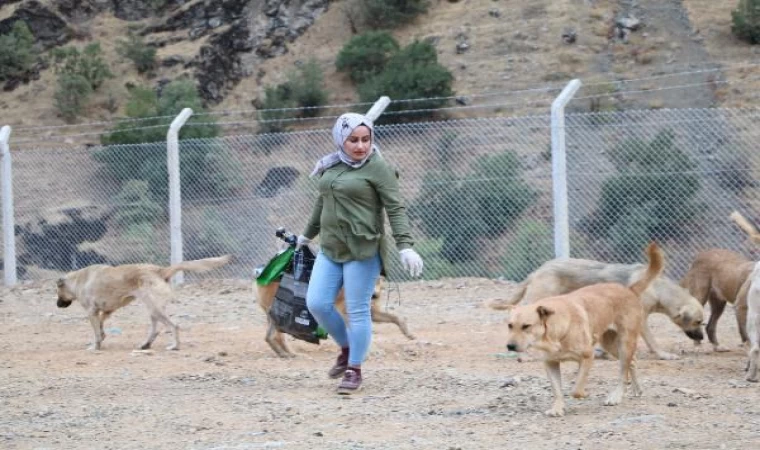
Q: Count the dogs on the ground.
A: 6